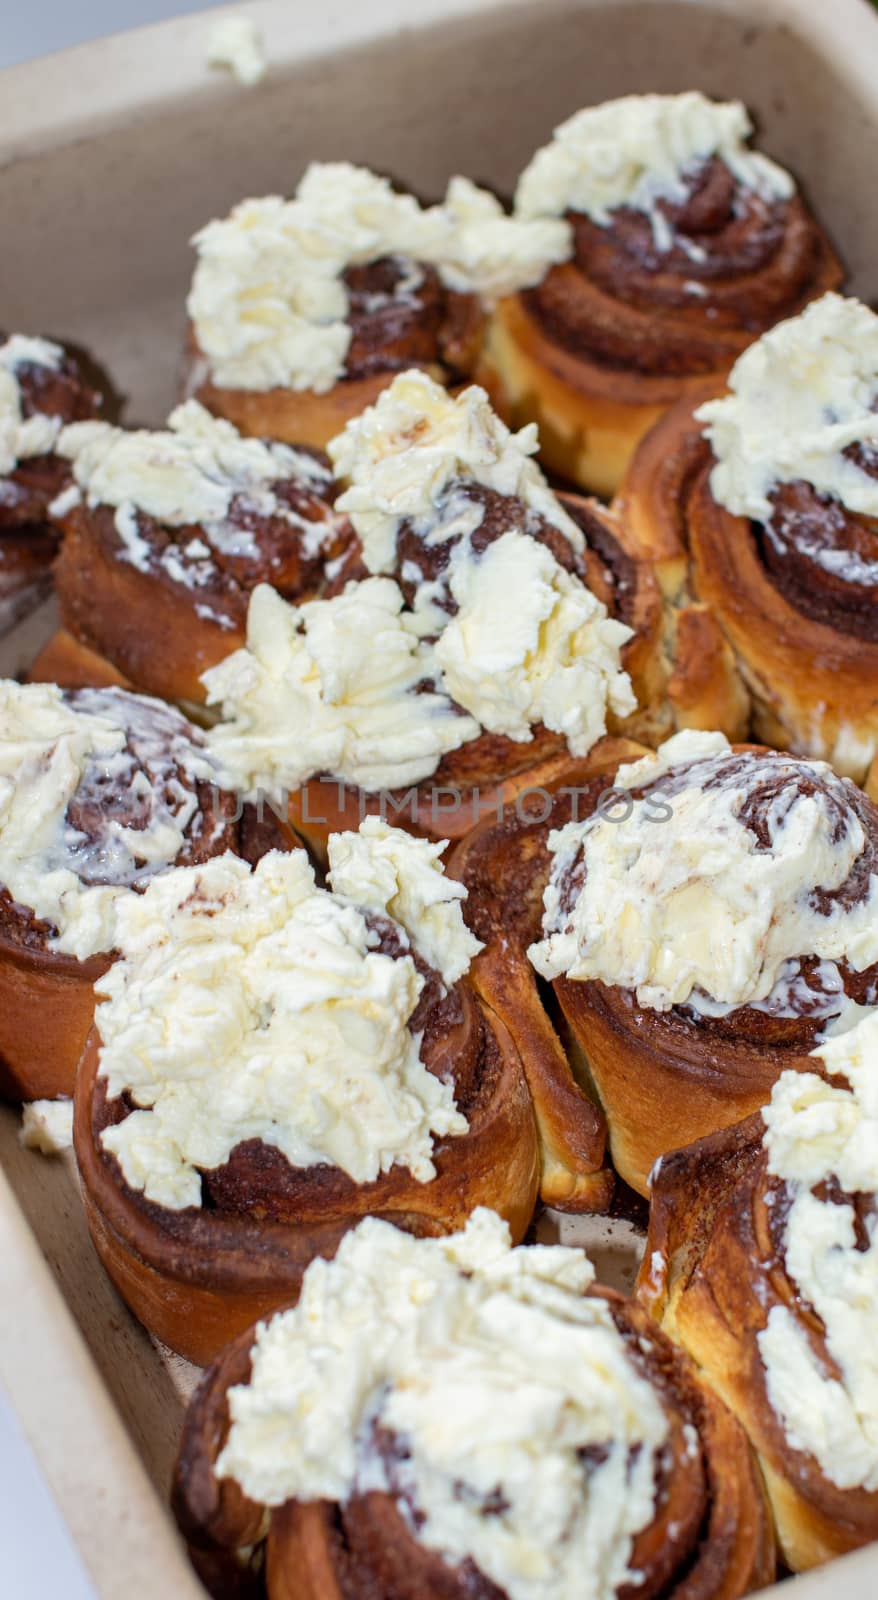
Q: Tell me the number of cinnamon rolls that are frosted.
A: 11